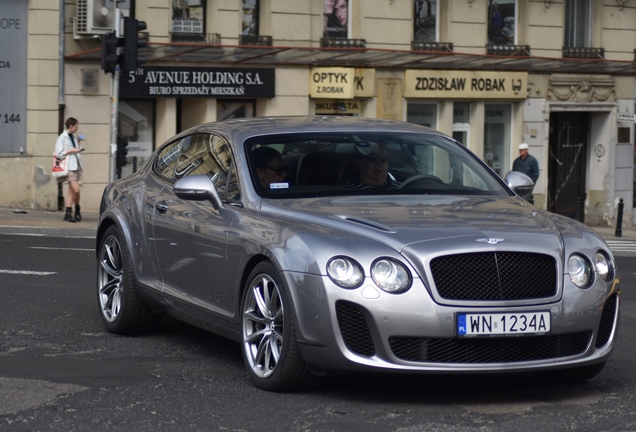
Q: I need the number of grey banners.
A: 1